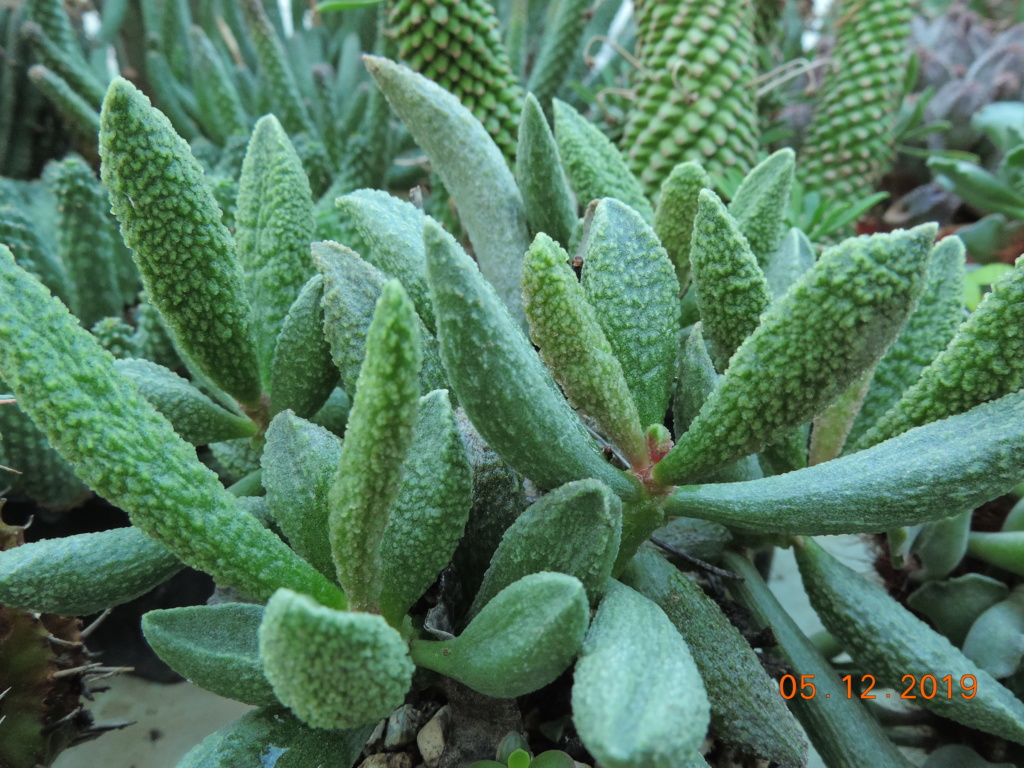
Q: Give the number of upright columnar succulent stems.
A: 3